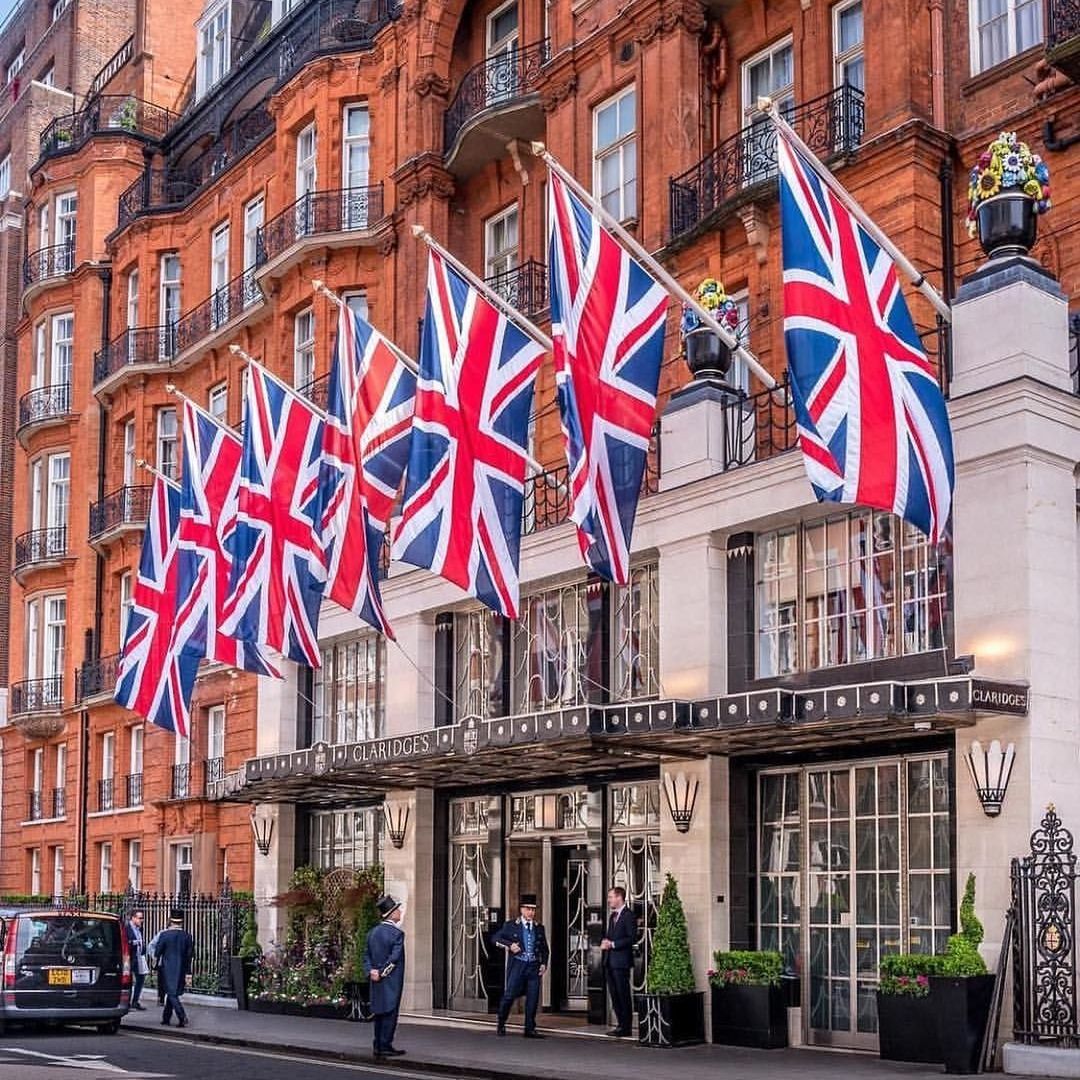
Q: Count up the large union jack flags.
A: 7